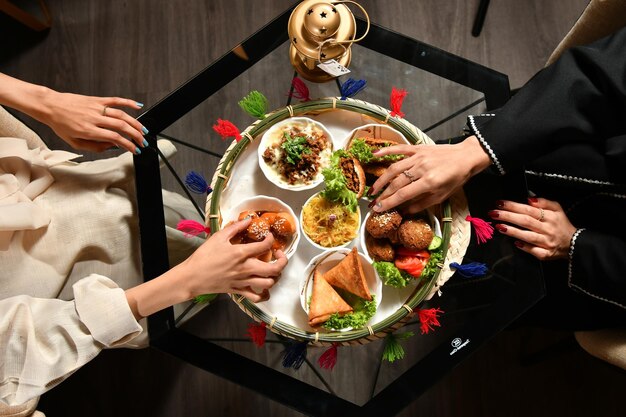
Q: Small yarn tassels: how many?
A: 15